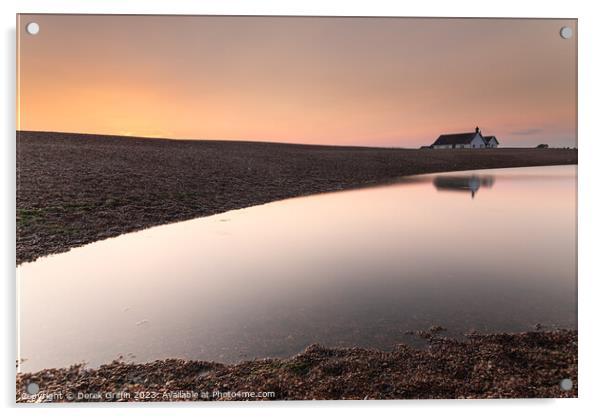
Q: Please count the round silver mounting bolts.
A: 4